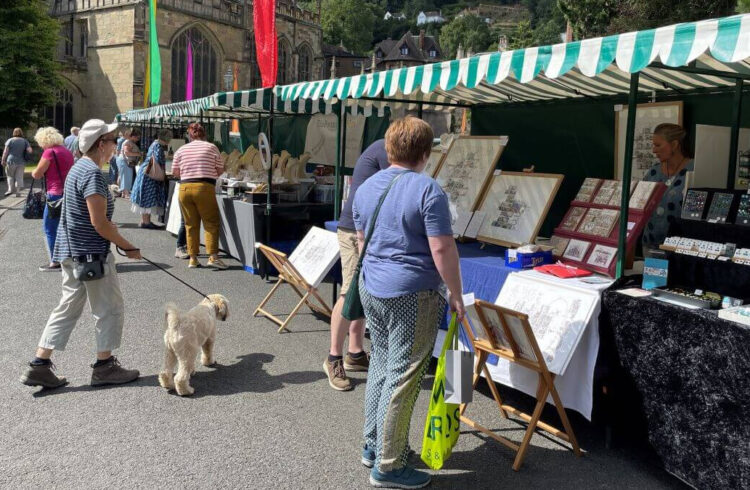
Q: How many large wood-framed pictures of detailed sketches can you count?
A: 4